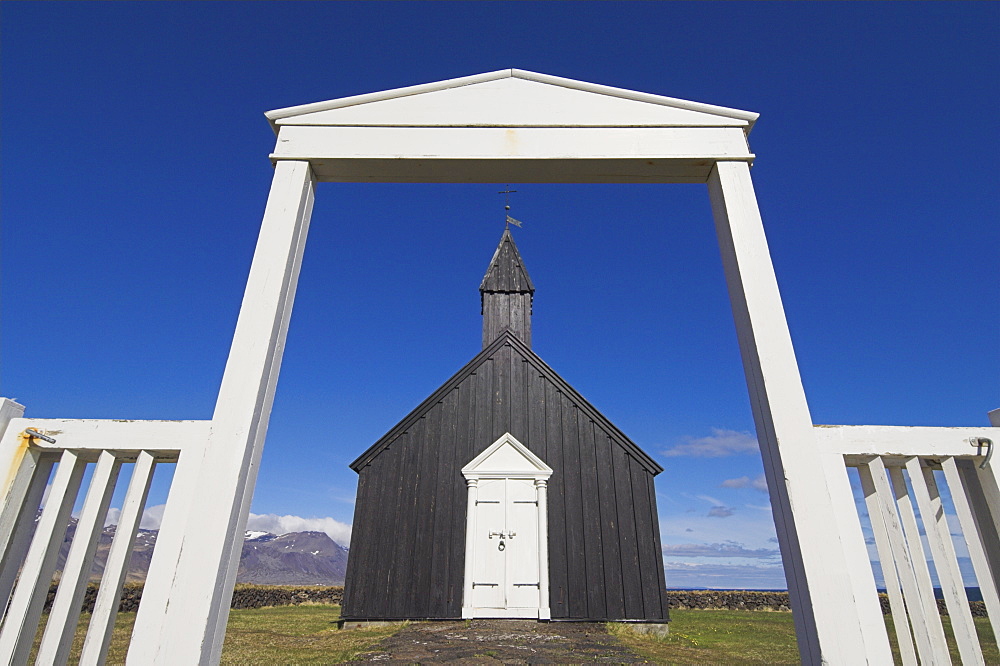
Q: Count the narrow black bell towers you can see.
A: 1